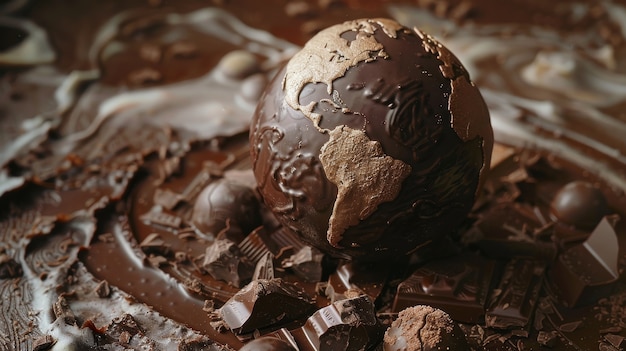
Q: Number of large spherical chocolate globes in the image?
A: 1